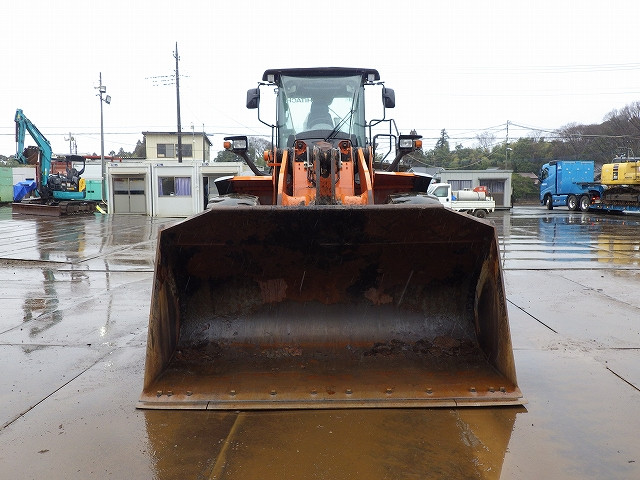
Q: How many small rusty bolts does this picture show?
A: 12